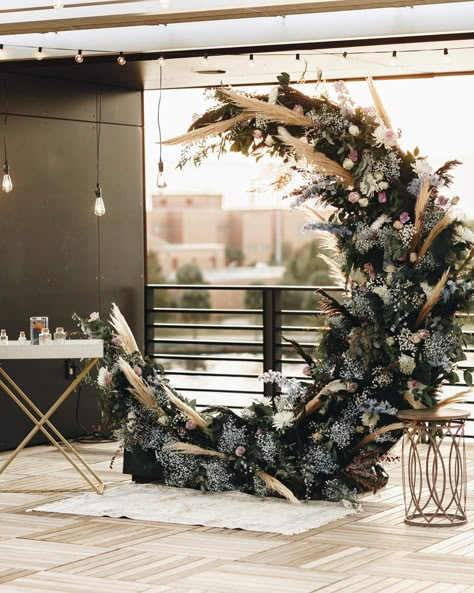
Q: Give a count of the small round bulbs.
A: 11